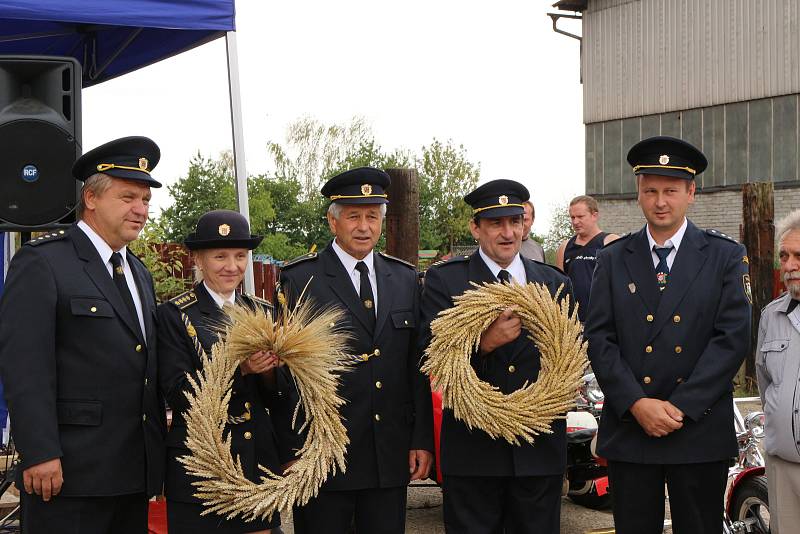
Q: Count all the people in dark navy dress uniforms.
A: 5